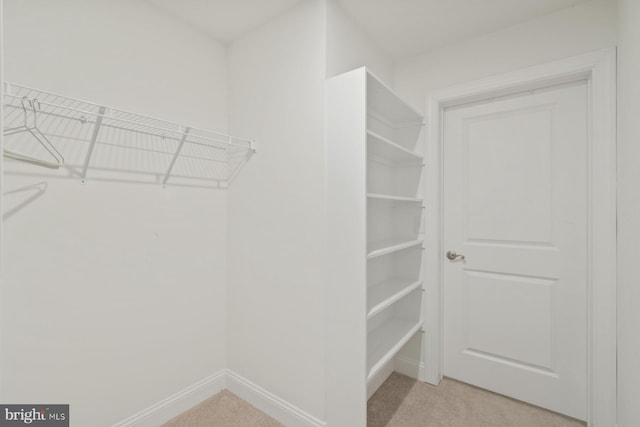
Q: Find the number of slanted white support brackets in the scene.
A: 2